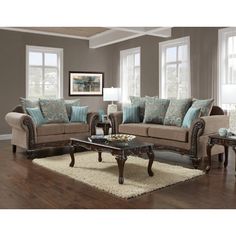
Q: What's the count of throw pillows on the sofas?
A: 11